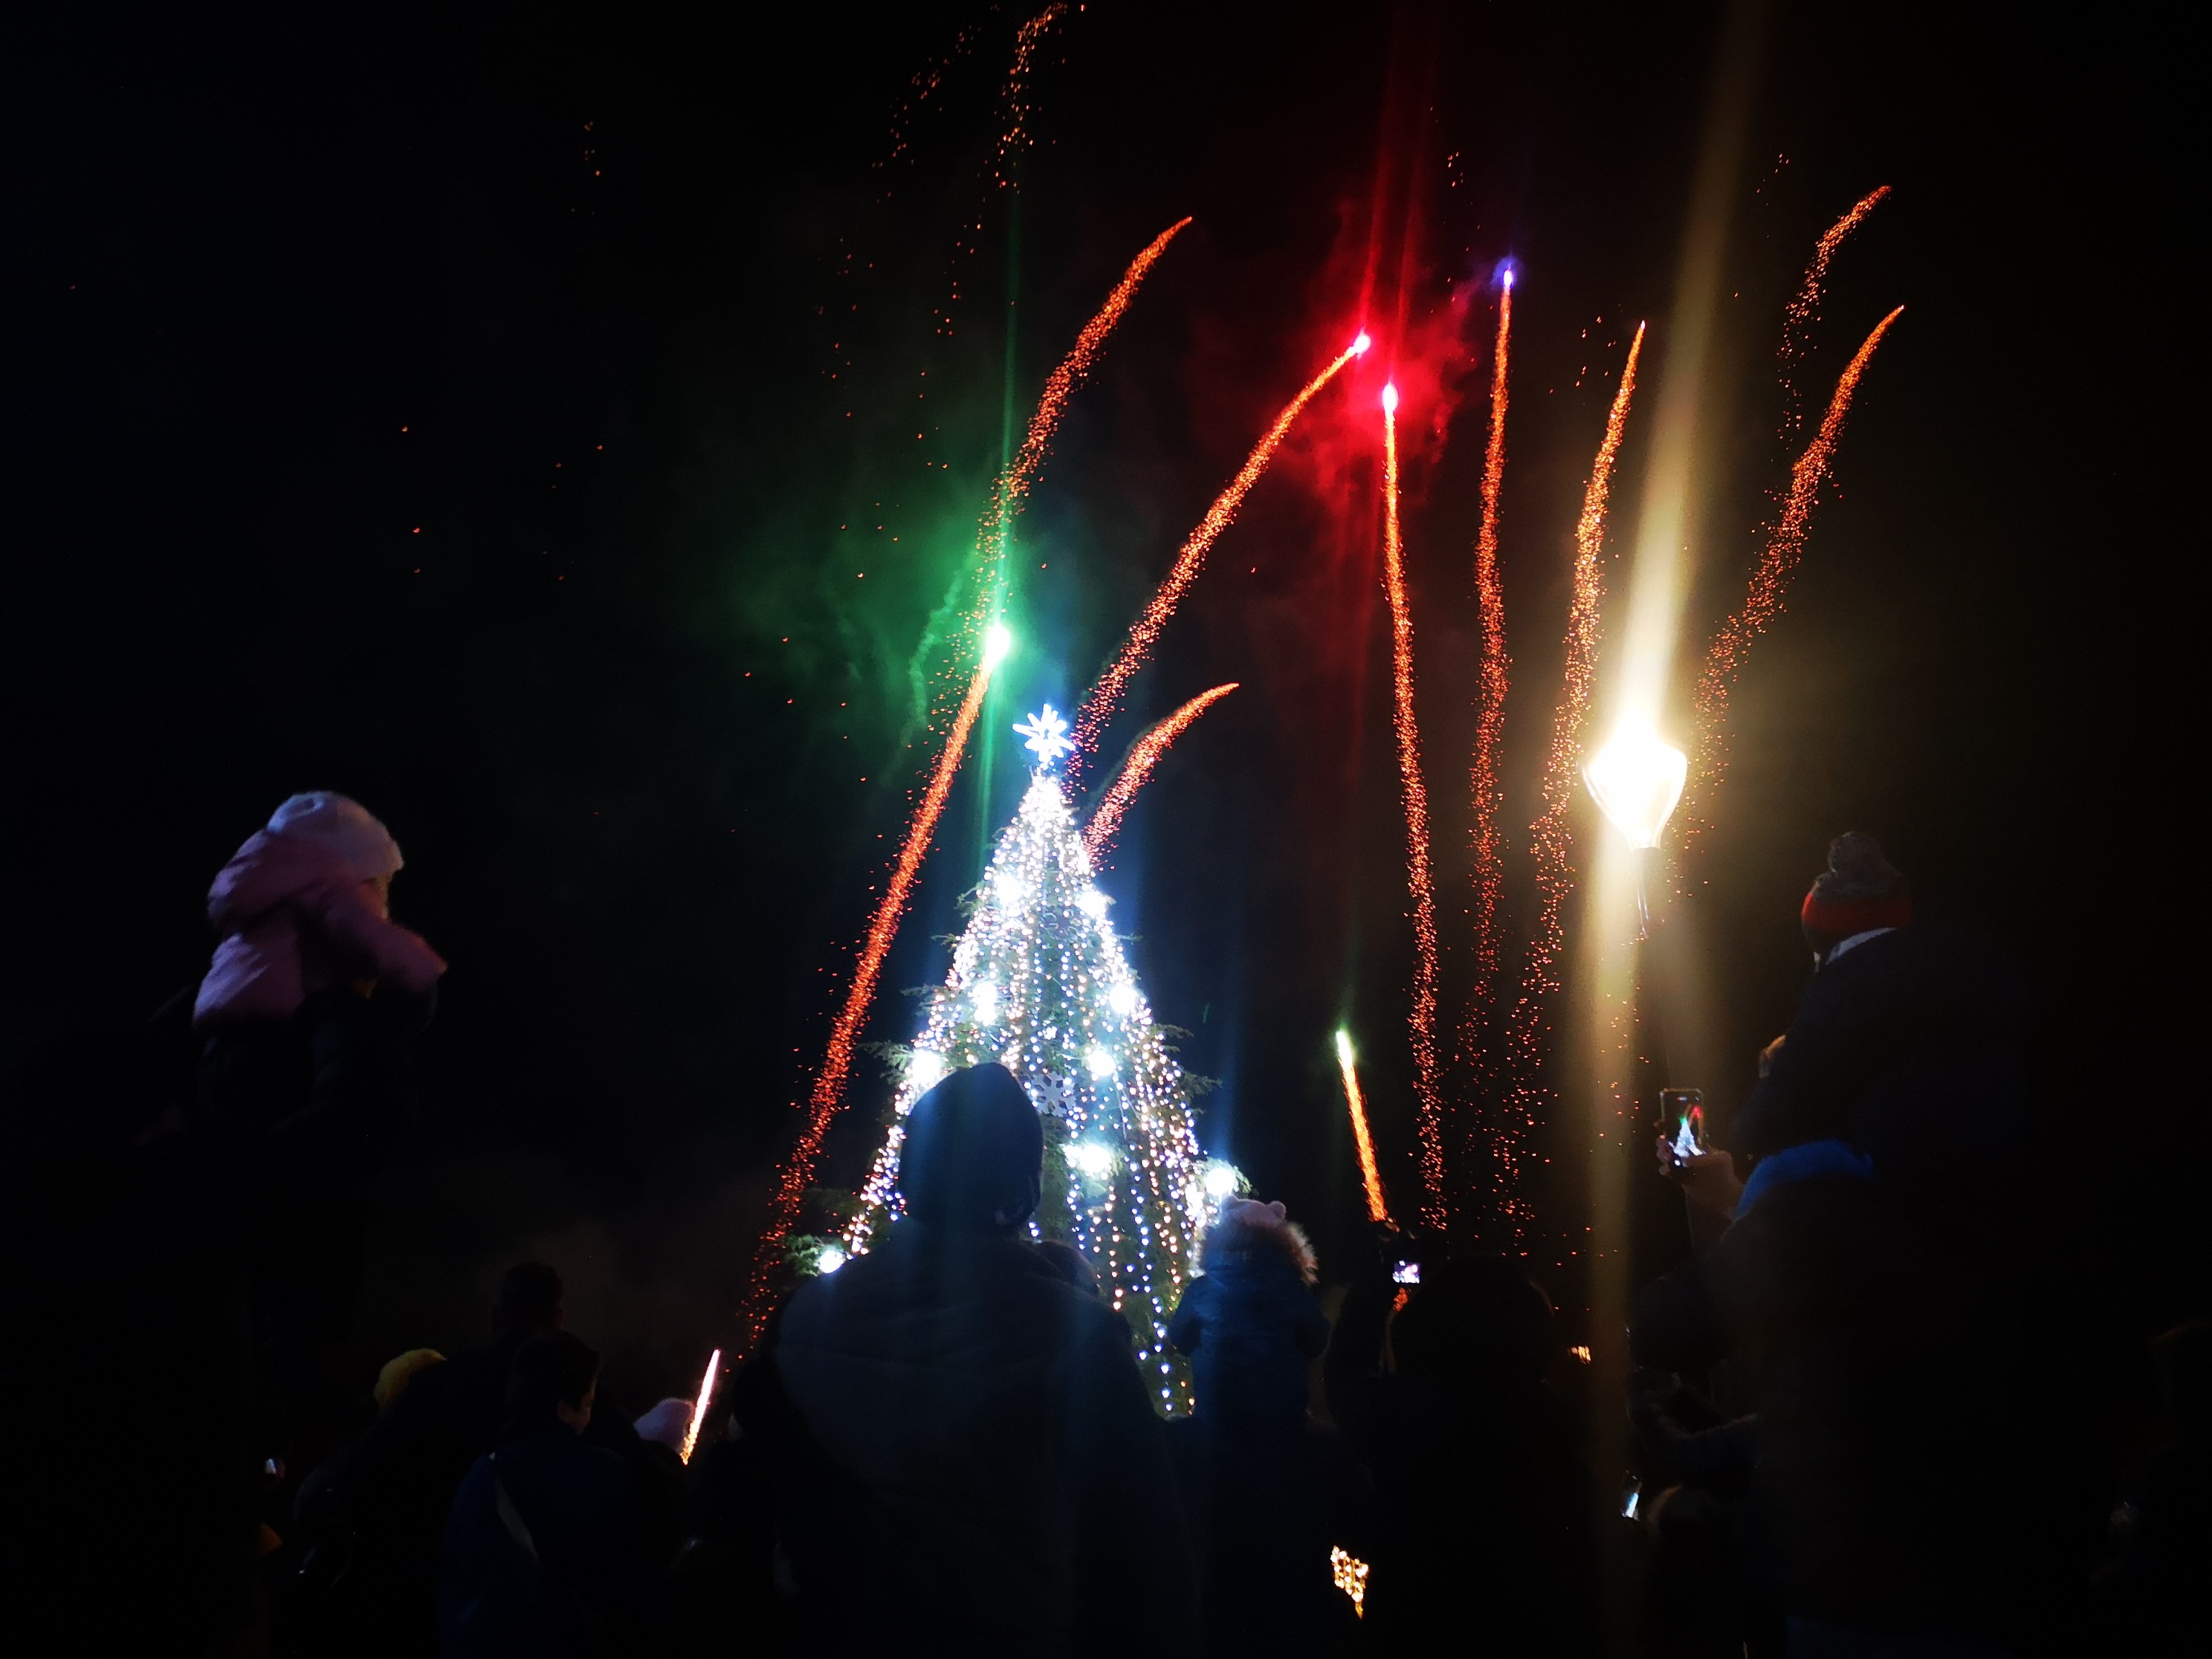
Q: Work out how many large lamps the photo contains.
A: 1